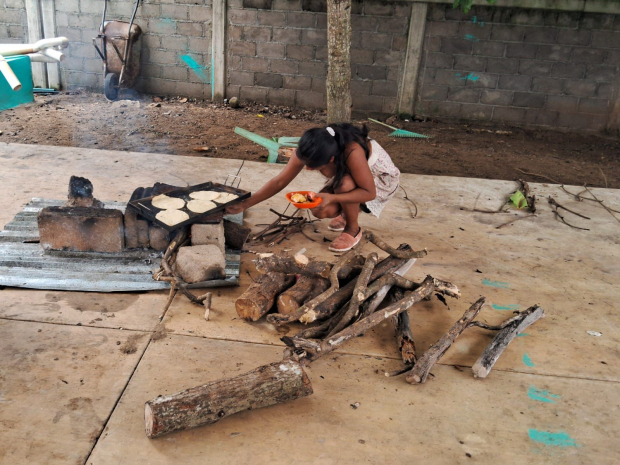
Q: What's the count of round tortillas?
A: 5